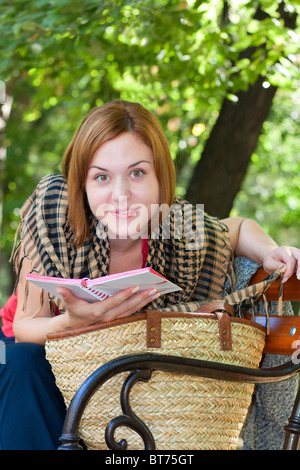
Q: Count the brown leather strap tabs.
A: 2